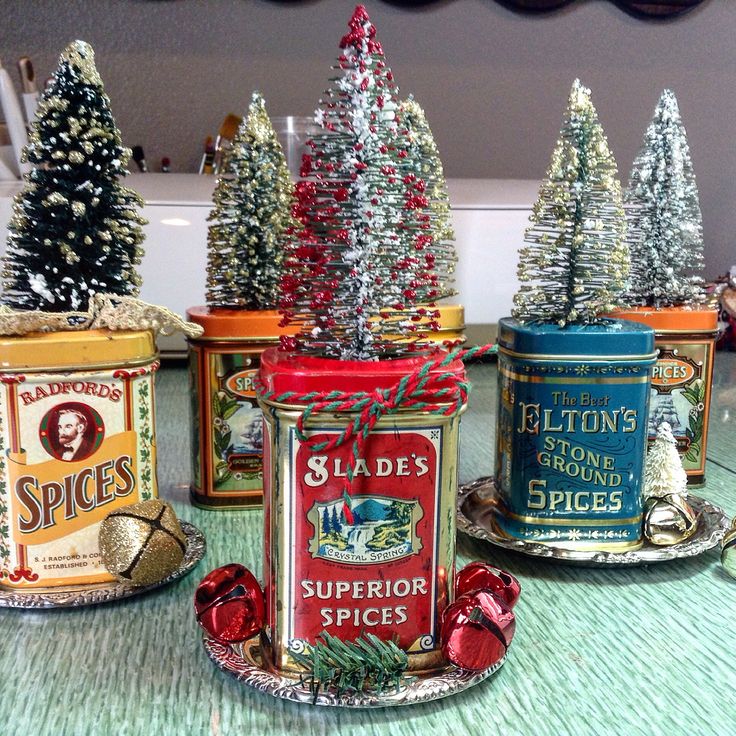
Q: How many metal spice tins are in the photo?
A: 6